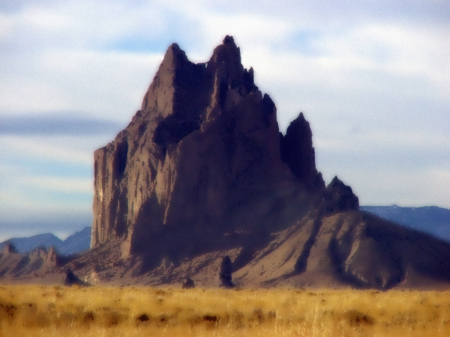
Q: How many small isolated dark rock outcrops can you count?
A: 3